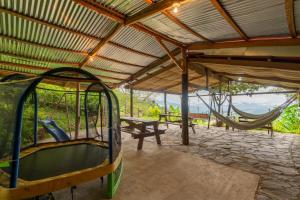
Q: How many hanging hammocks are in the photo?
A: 2